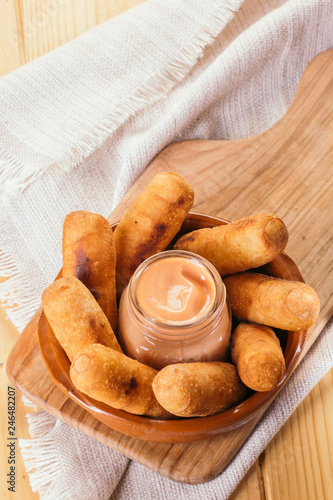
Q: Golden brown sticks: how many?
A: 8